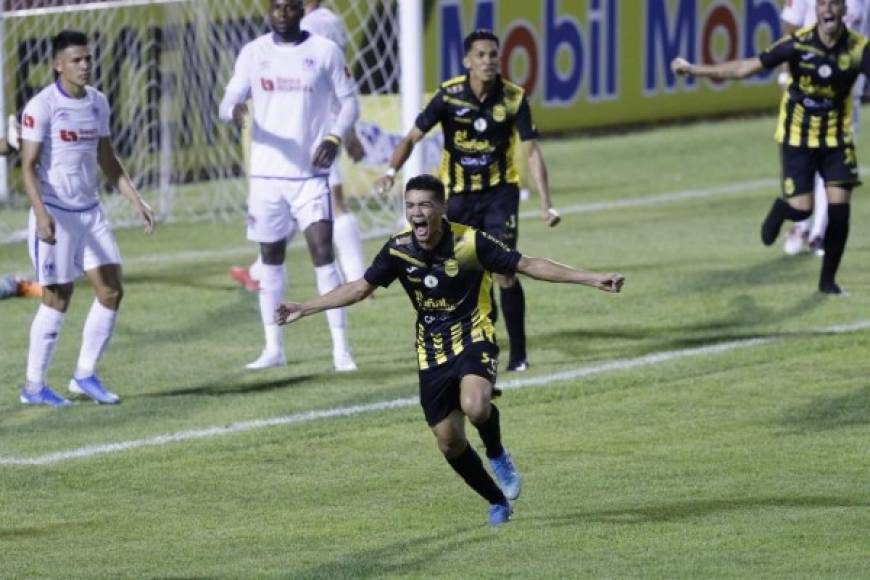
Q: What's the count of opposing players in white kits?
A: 4